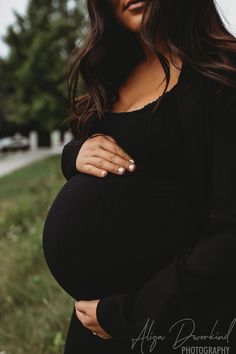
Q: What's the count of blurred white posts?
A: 3